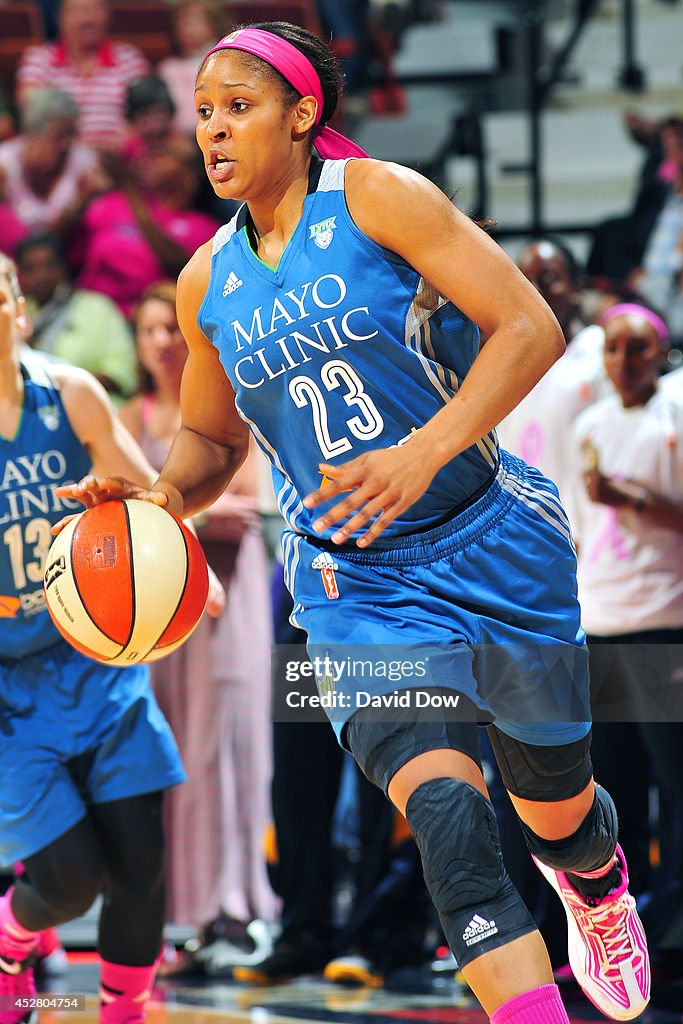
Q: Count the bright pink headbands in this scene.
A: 2